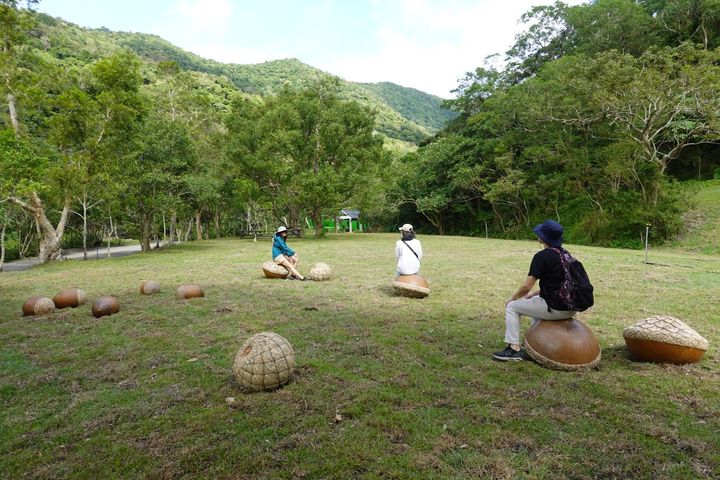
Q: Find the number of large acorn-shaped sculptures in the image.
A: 11